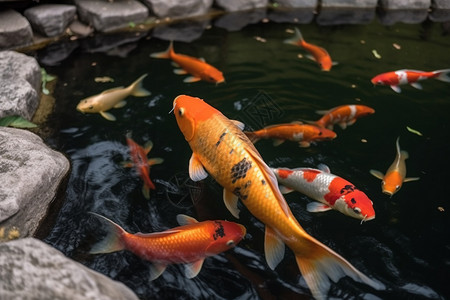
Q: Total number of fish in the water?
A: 11